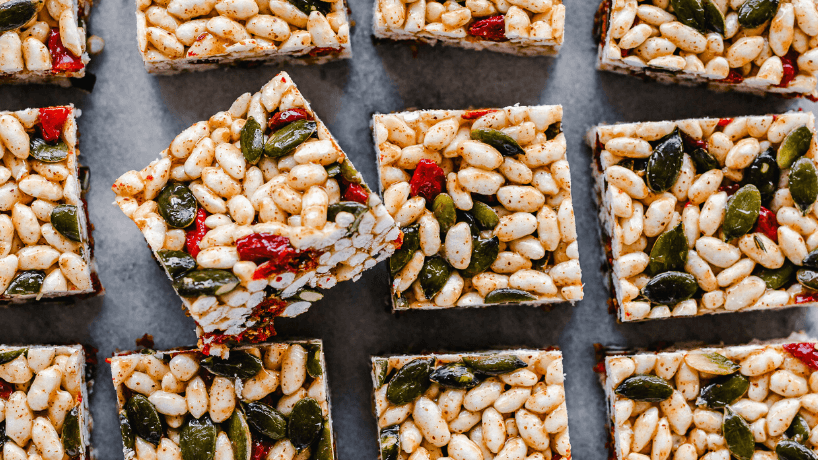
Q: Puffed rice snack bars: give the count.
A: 12